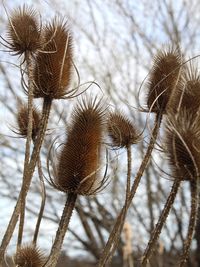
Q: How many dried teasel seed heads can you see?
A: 9